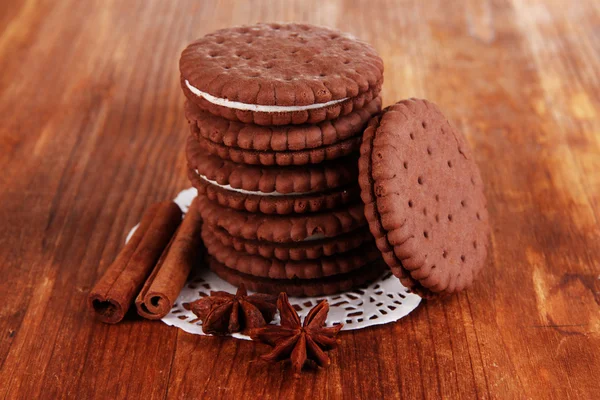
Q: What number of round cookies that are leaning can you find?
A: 1